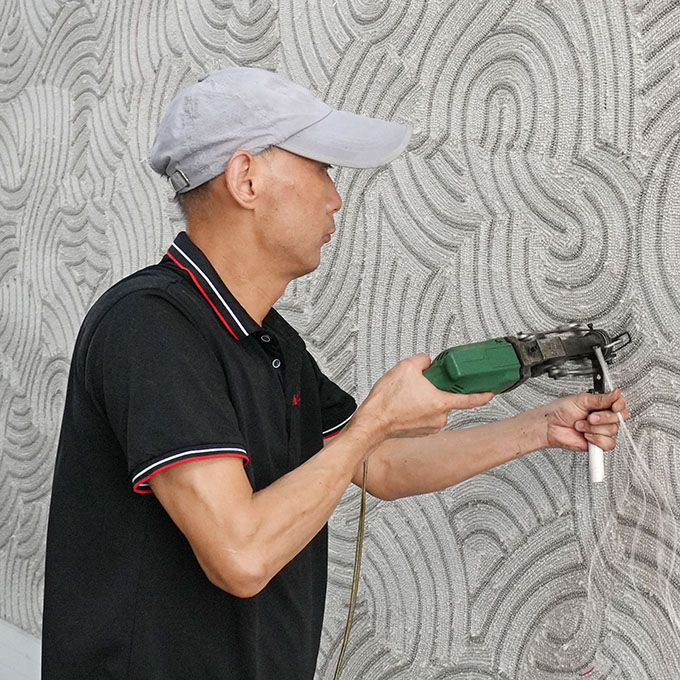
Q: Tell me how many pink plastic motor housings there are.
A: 0